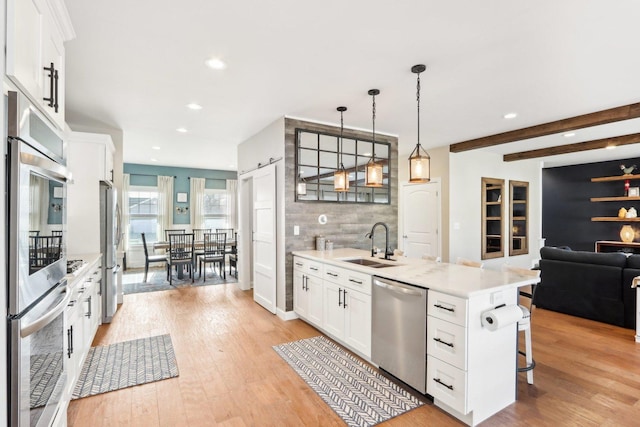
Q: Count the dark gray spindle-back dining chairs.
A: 7